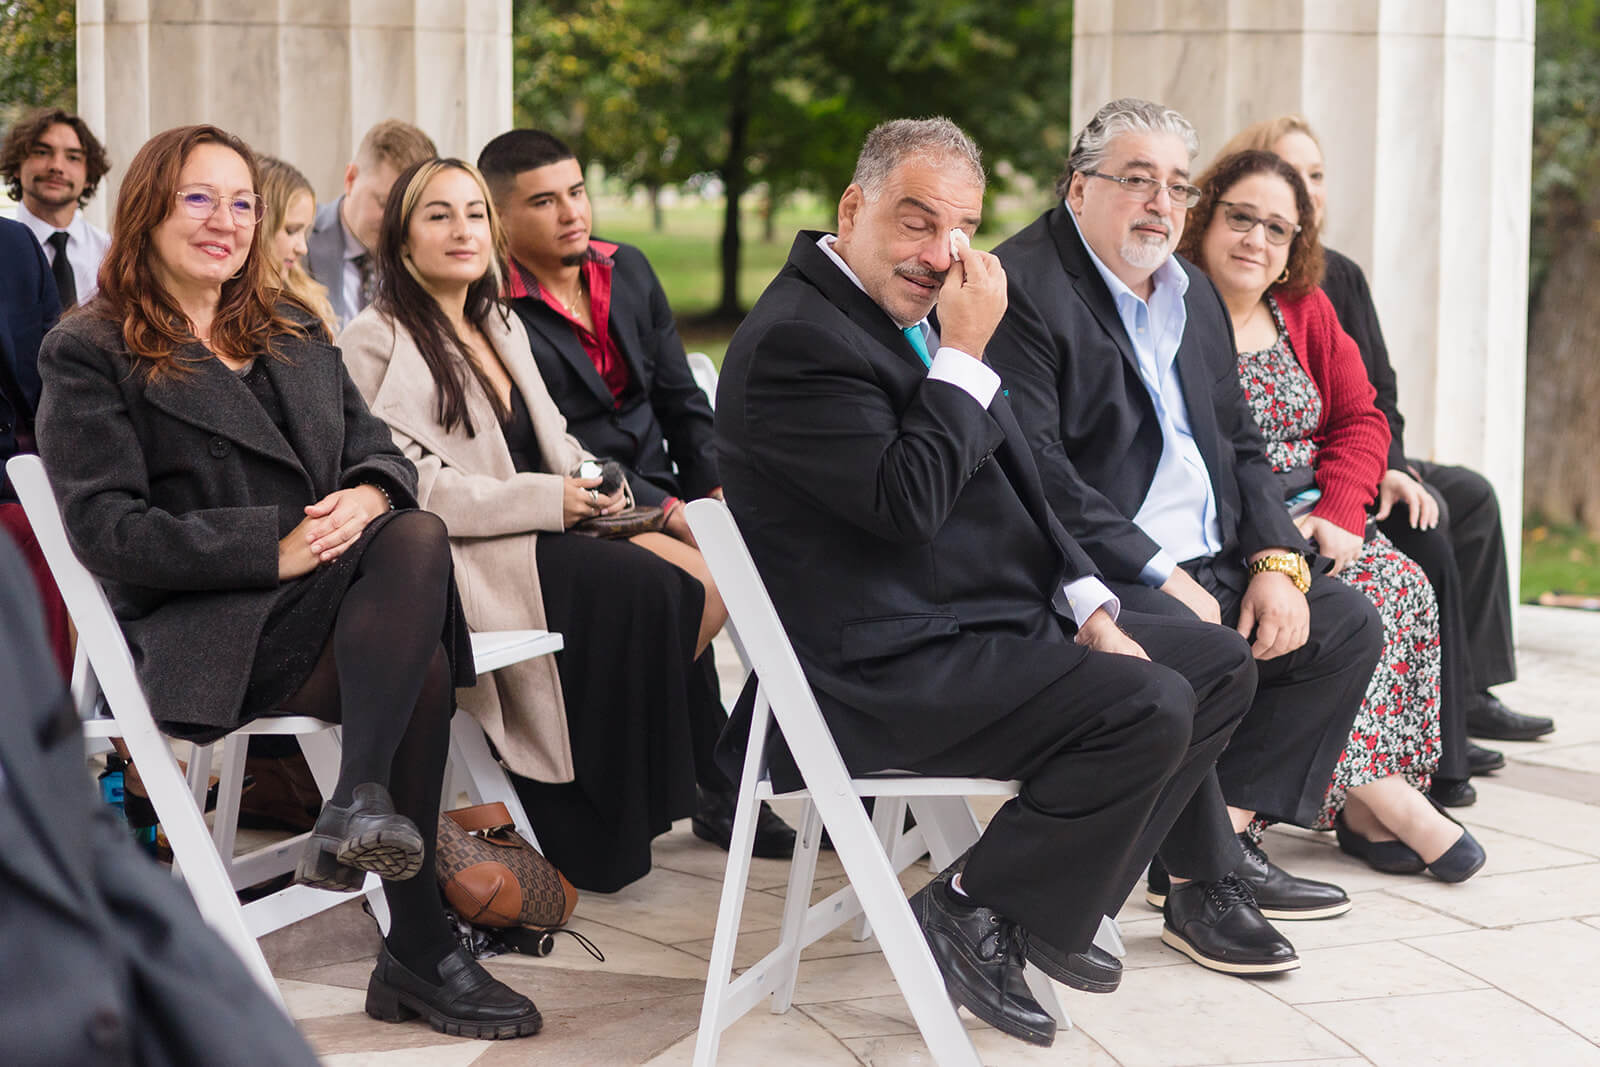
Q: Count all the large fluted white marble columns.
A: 2